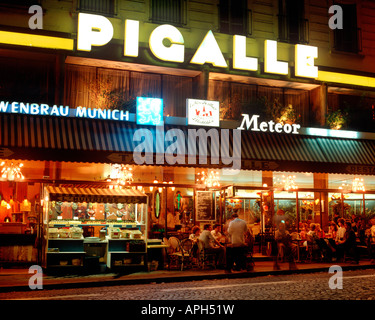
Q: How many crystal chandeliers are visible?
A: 5